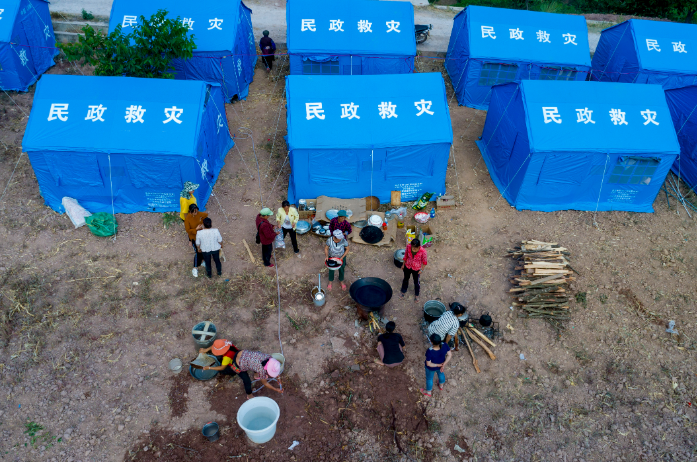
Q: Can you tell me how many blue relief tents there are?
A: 9